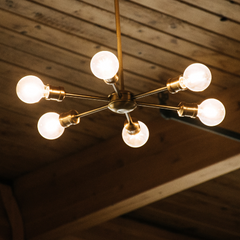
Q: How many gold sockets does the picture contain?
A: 6